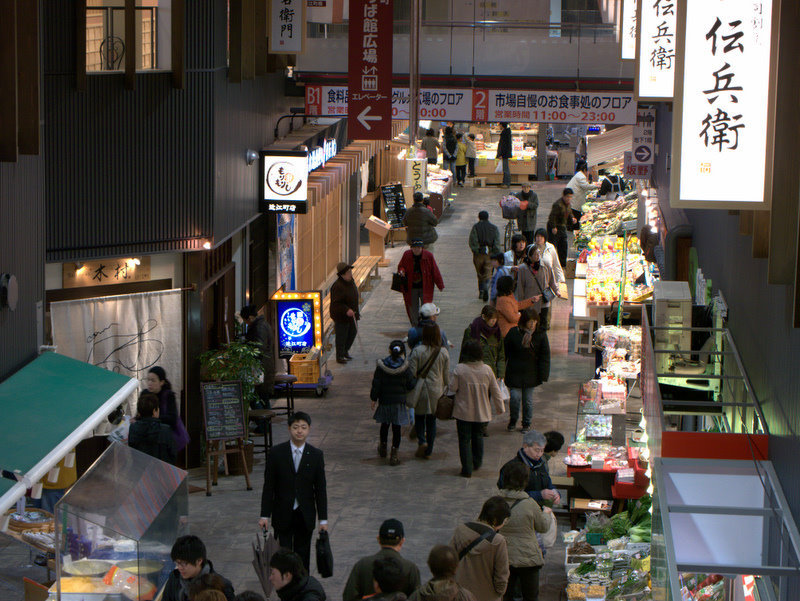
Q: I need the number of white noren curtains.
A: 1